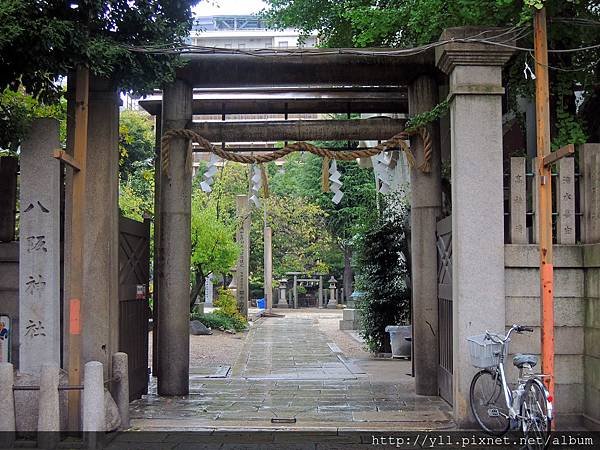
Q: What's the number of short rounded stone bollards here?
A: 4